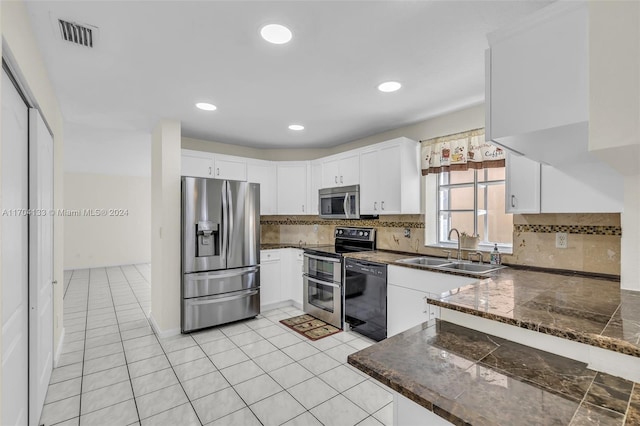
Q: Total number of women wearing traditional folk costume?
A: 0